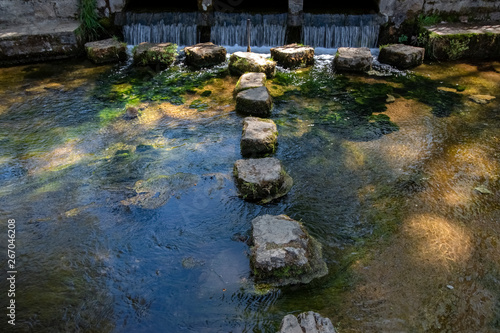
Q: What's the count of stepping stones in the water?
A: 13